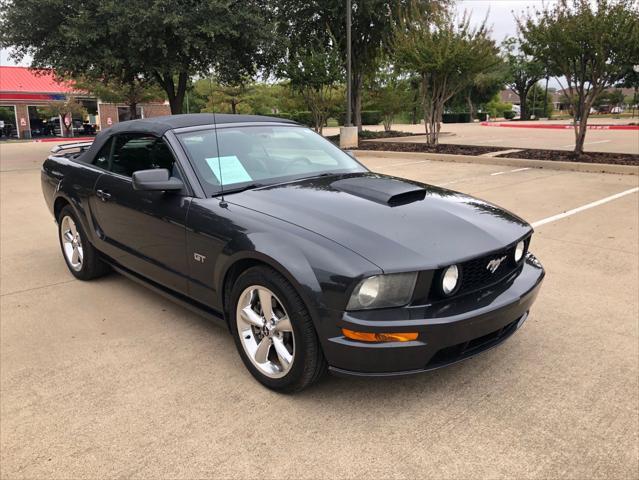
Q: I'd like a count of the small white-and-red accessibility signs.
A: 3